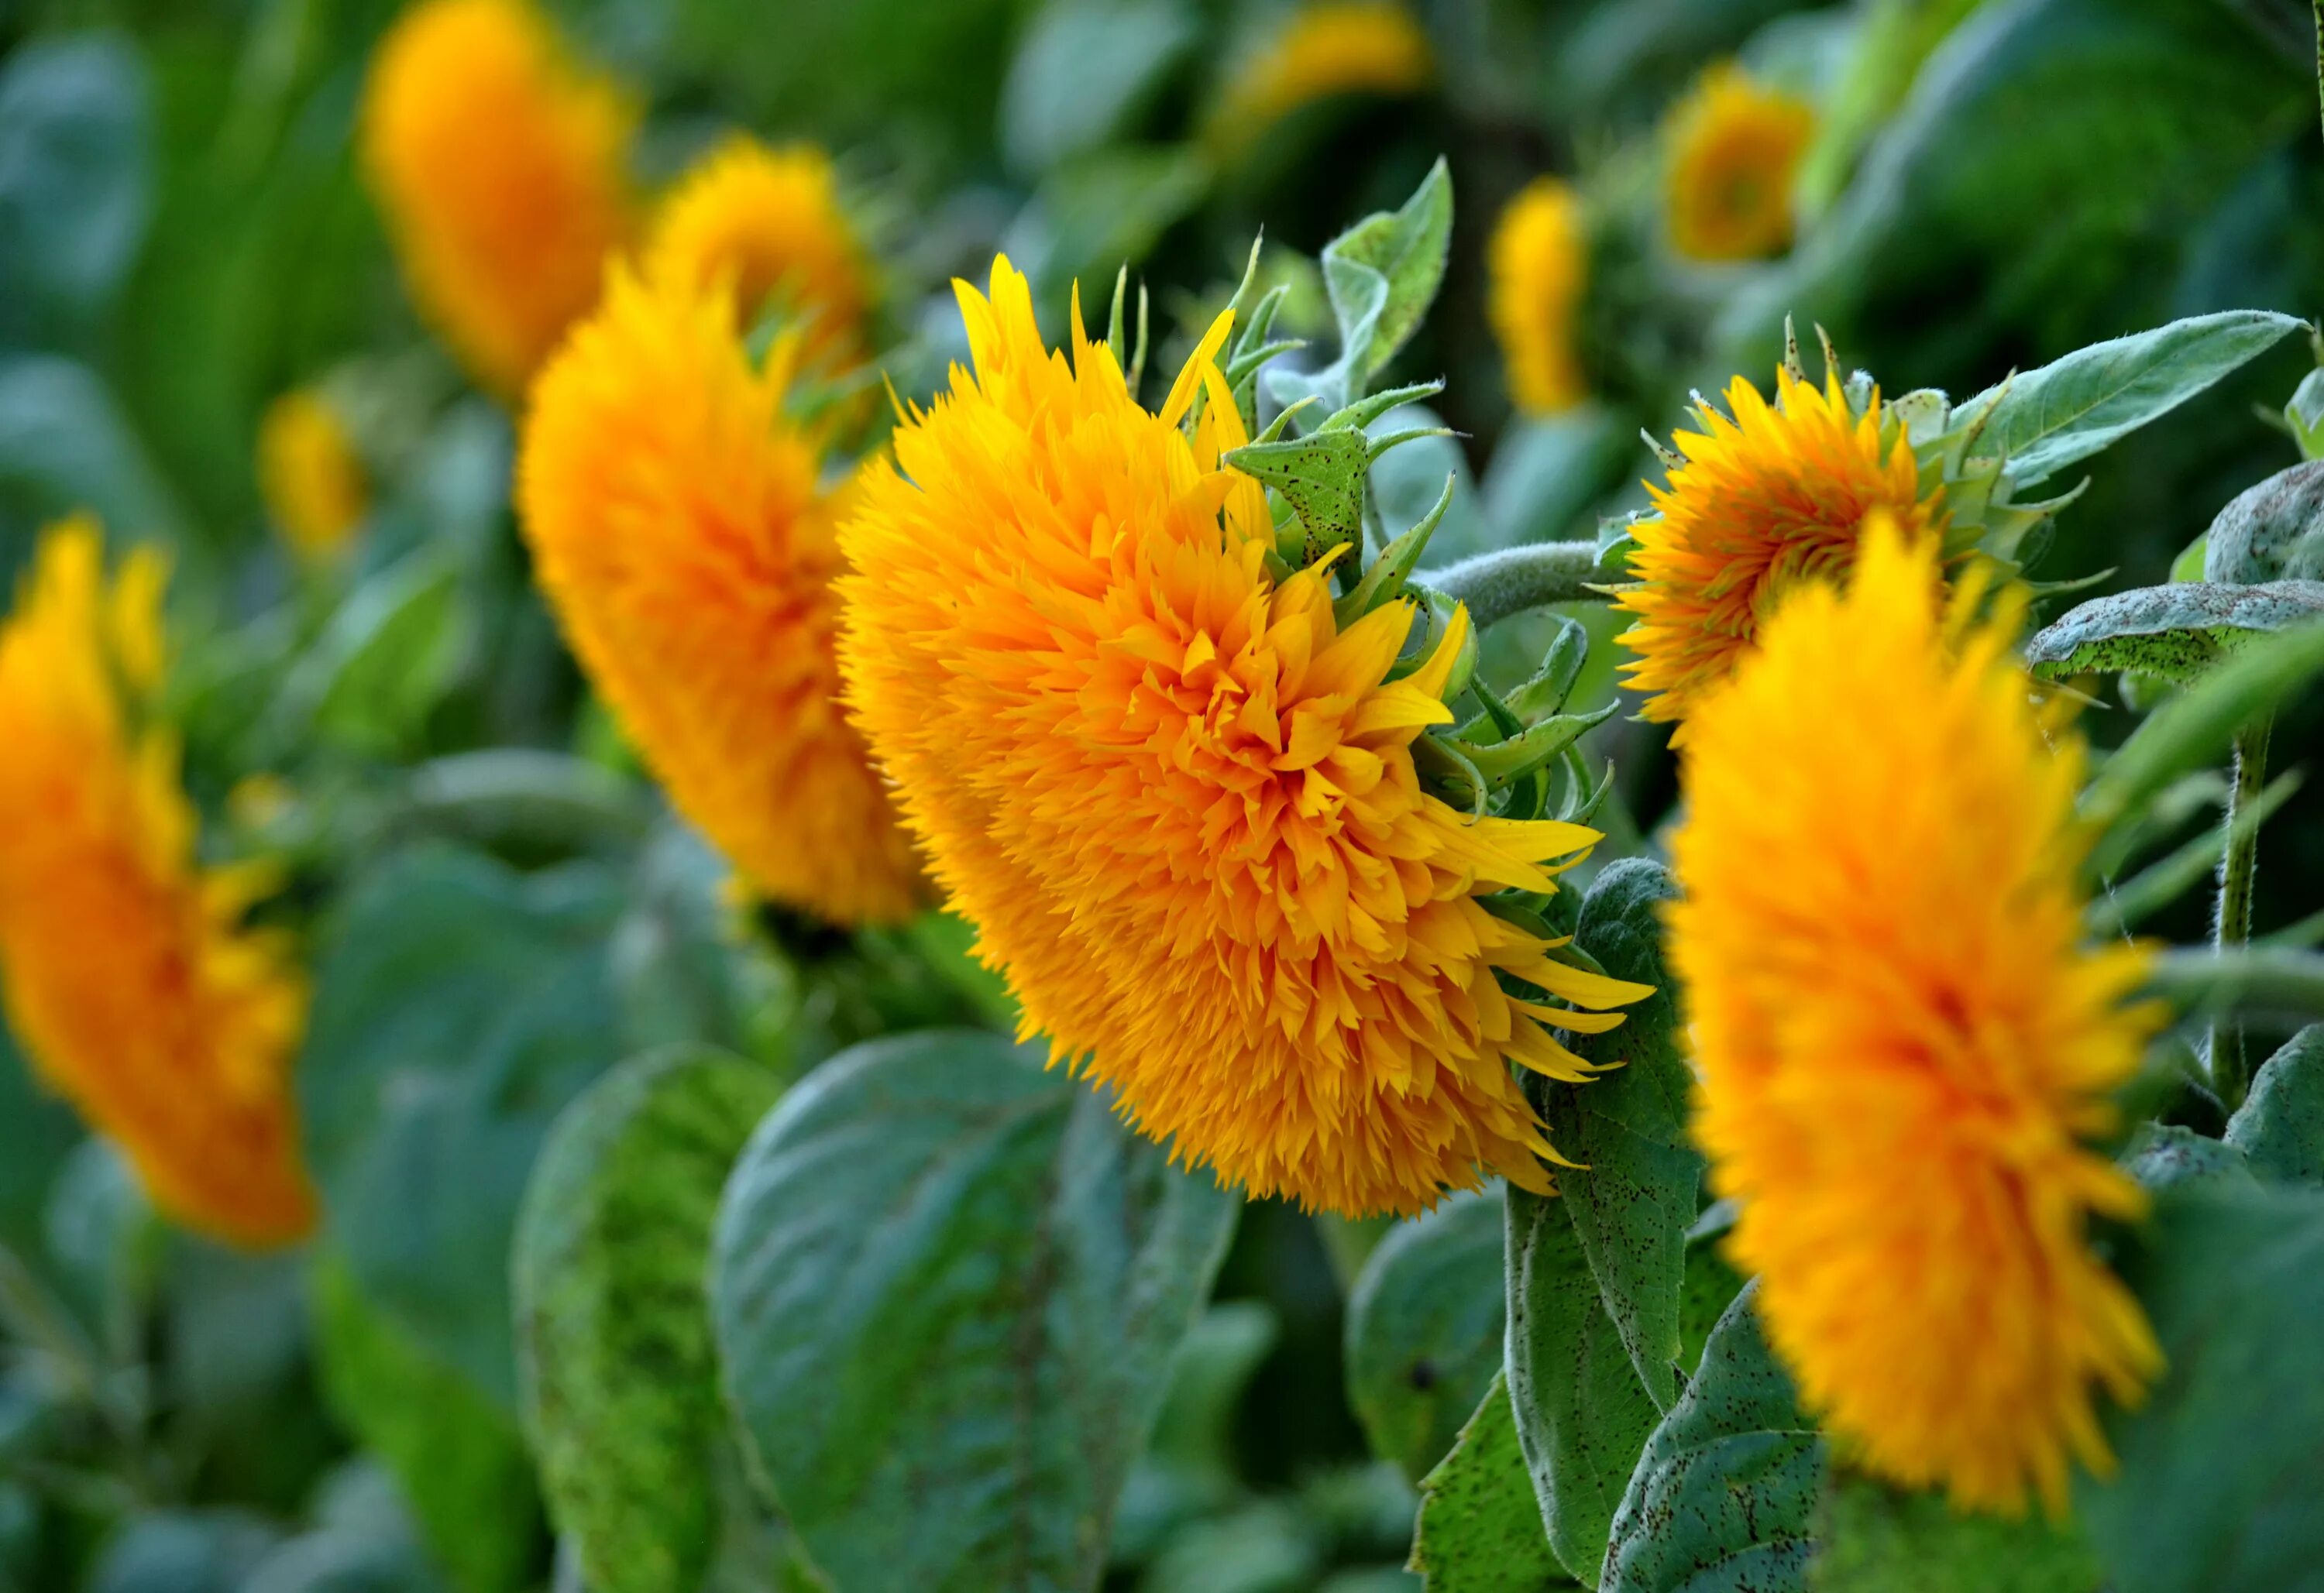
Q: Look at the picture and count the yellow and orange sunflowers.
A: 11